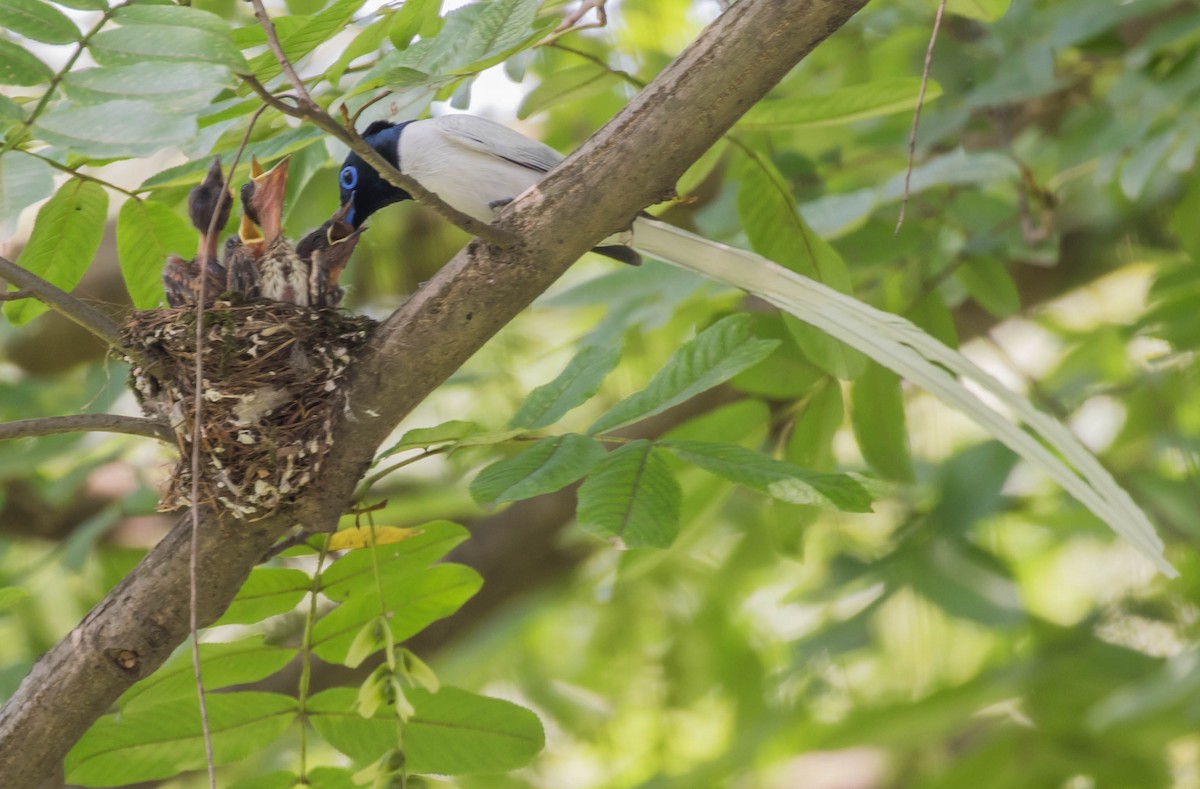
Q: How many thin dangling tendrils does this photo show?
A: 2